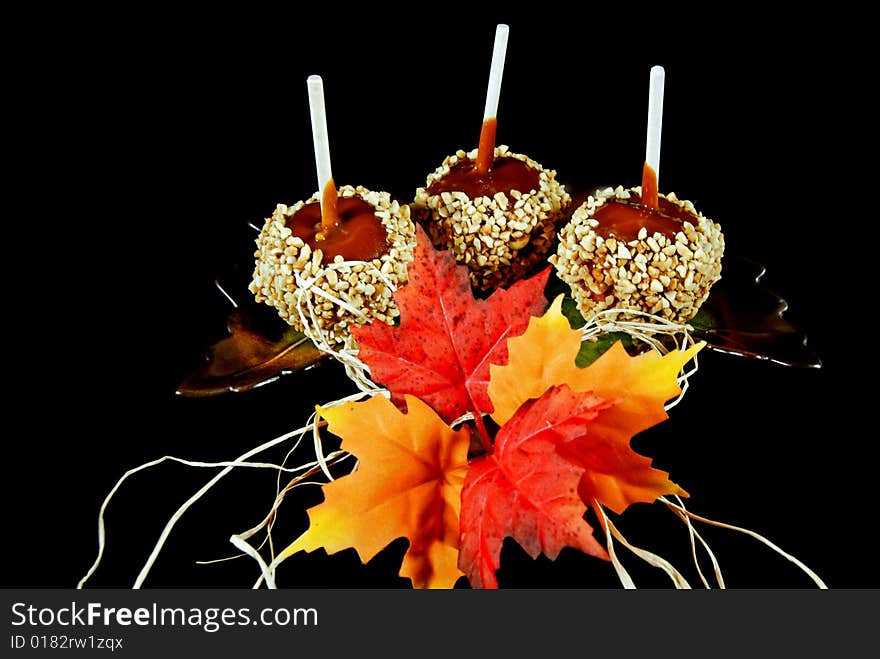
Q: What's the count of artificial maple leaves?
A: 4